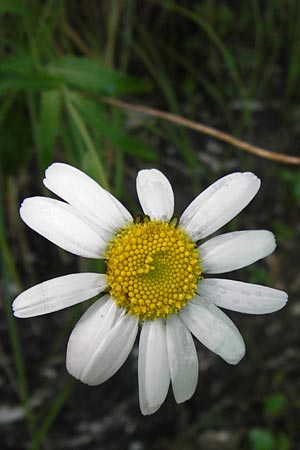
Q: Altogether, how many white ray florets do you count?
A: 12